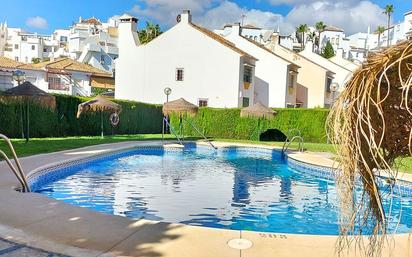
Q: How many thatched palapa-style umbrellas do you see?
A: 5